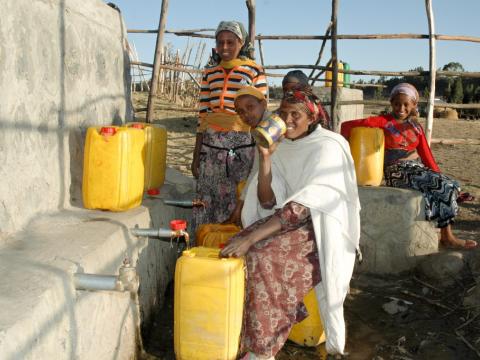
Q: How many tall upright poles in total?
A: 4